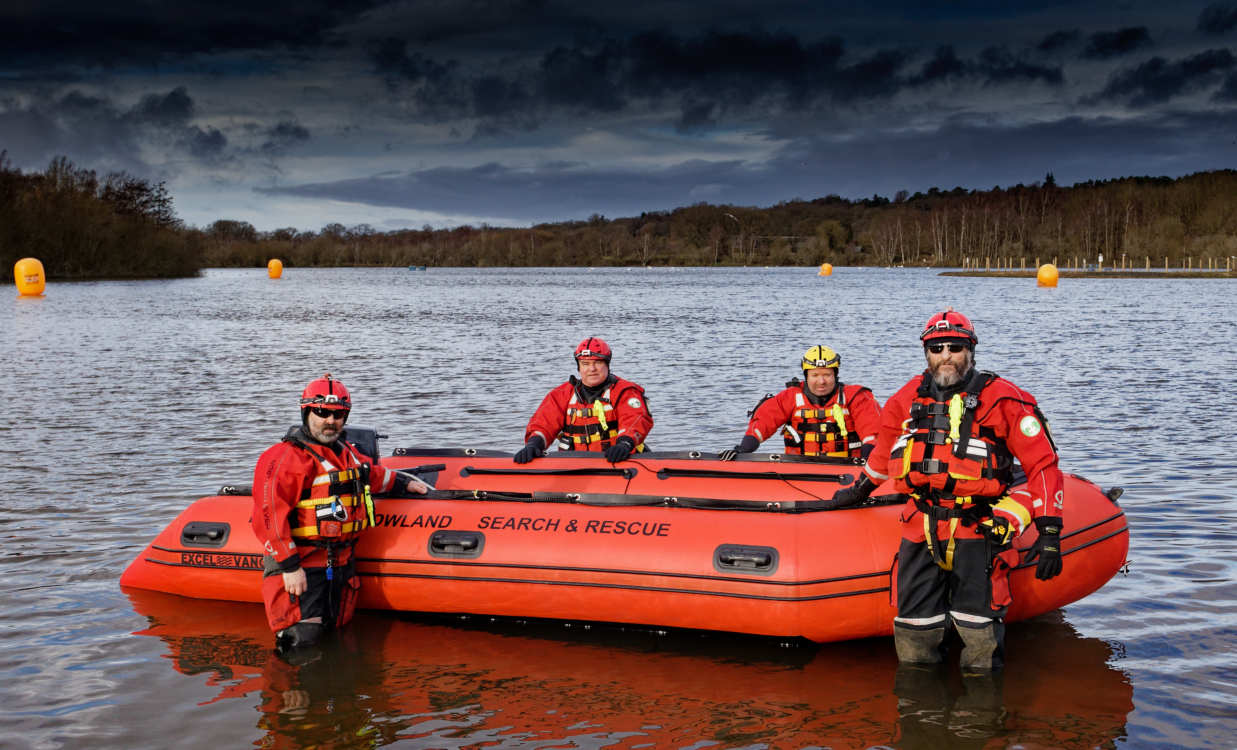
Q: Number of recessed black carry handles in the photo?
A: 3